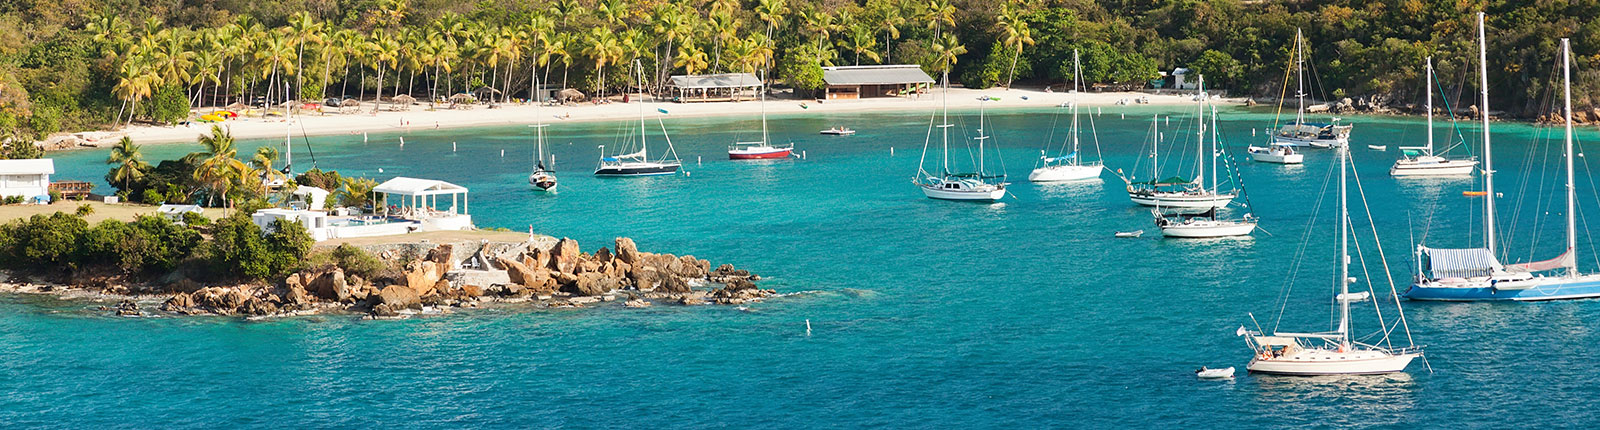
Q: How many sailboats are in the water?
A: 12